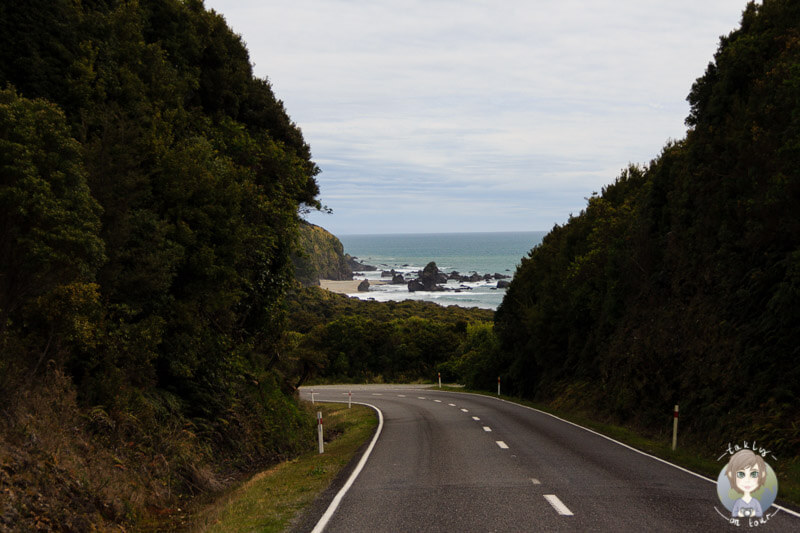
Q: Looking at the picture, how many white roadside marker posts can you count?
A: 6